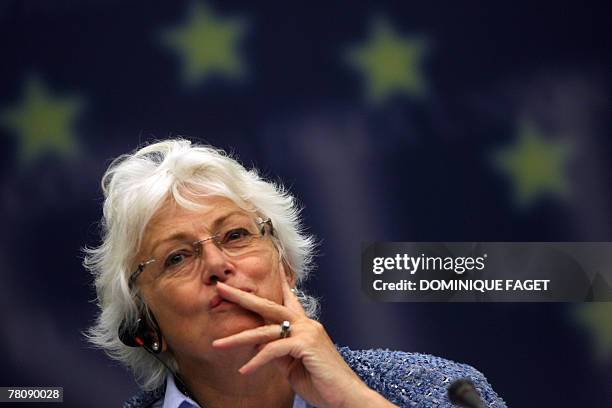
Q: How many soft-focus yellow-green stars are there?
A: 5